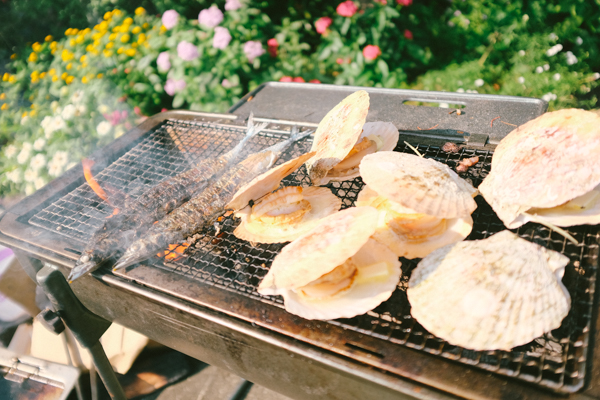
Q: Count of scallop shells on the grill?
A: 6